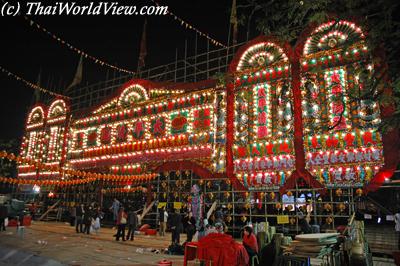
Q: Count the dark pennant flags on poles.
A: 4